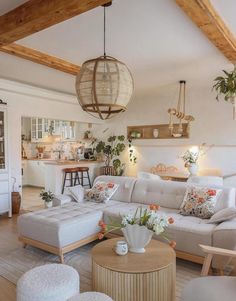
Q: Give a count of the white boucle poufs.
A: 2